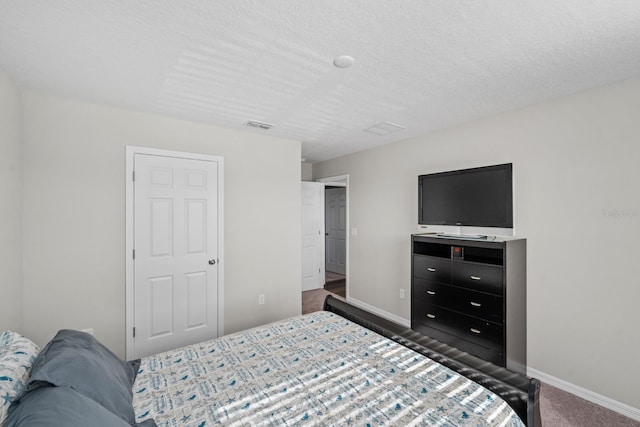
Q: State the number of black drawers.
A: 4